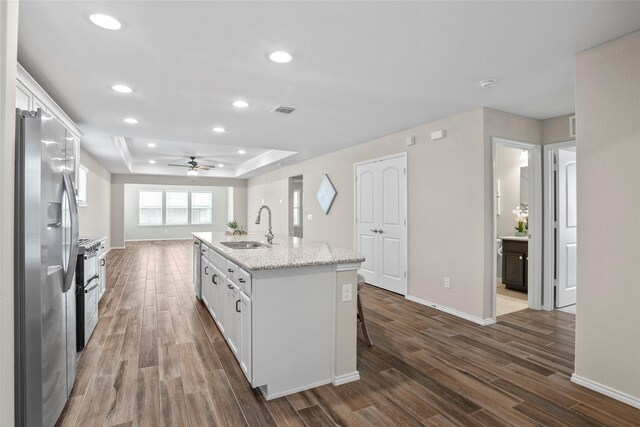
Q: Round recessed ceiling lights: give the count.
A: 10